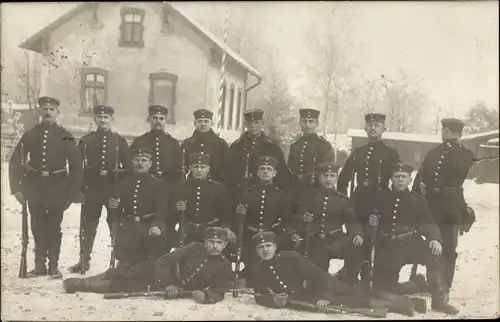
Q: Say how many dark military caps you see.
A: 15